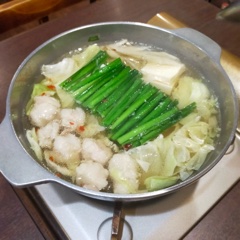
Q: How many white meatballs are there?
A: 7